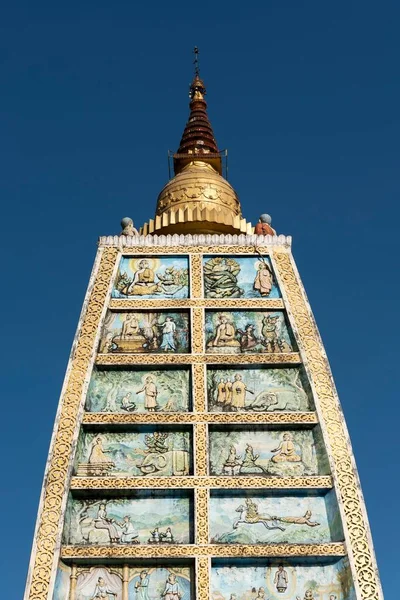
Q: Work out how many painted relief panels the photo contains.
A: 12